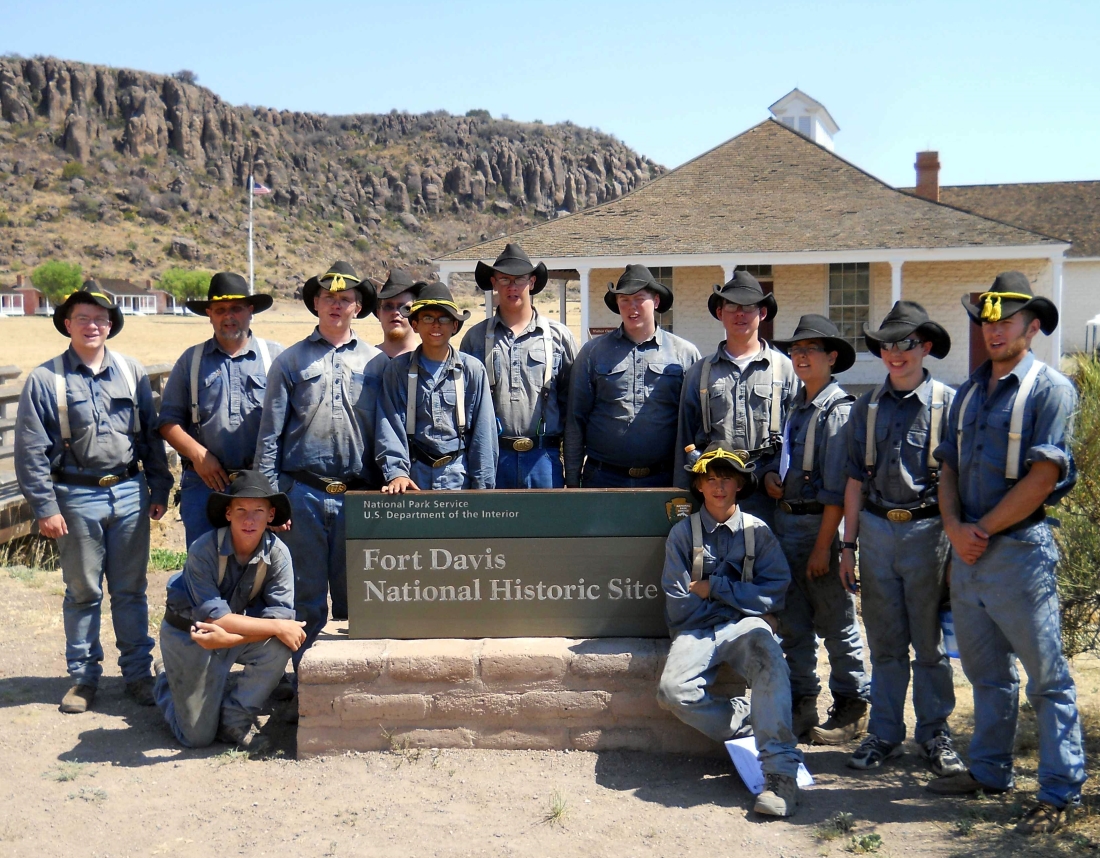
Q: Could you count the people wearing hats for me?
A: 13